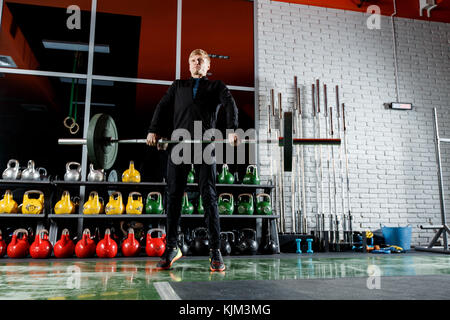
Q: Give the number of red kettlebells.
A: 8